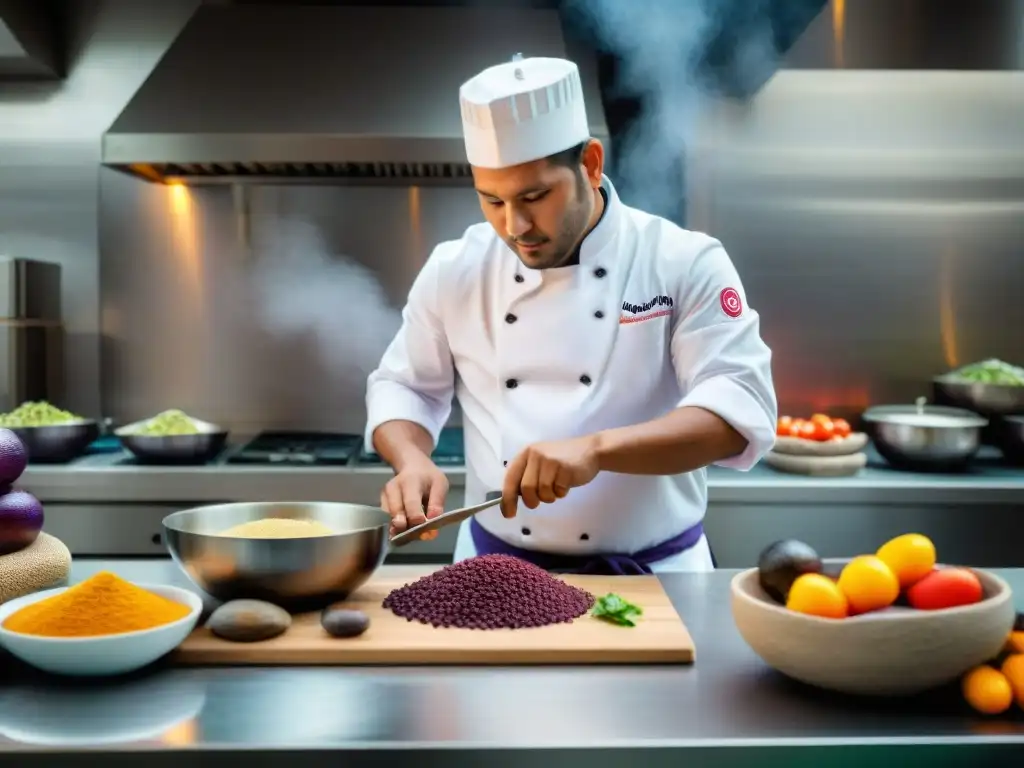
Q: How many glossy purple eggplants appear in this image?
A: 2